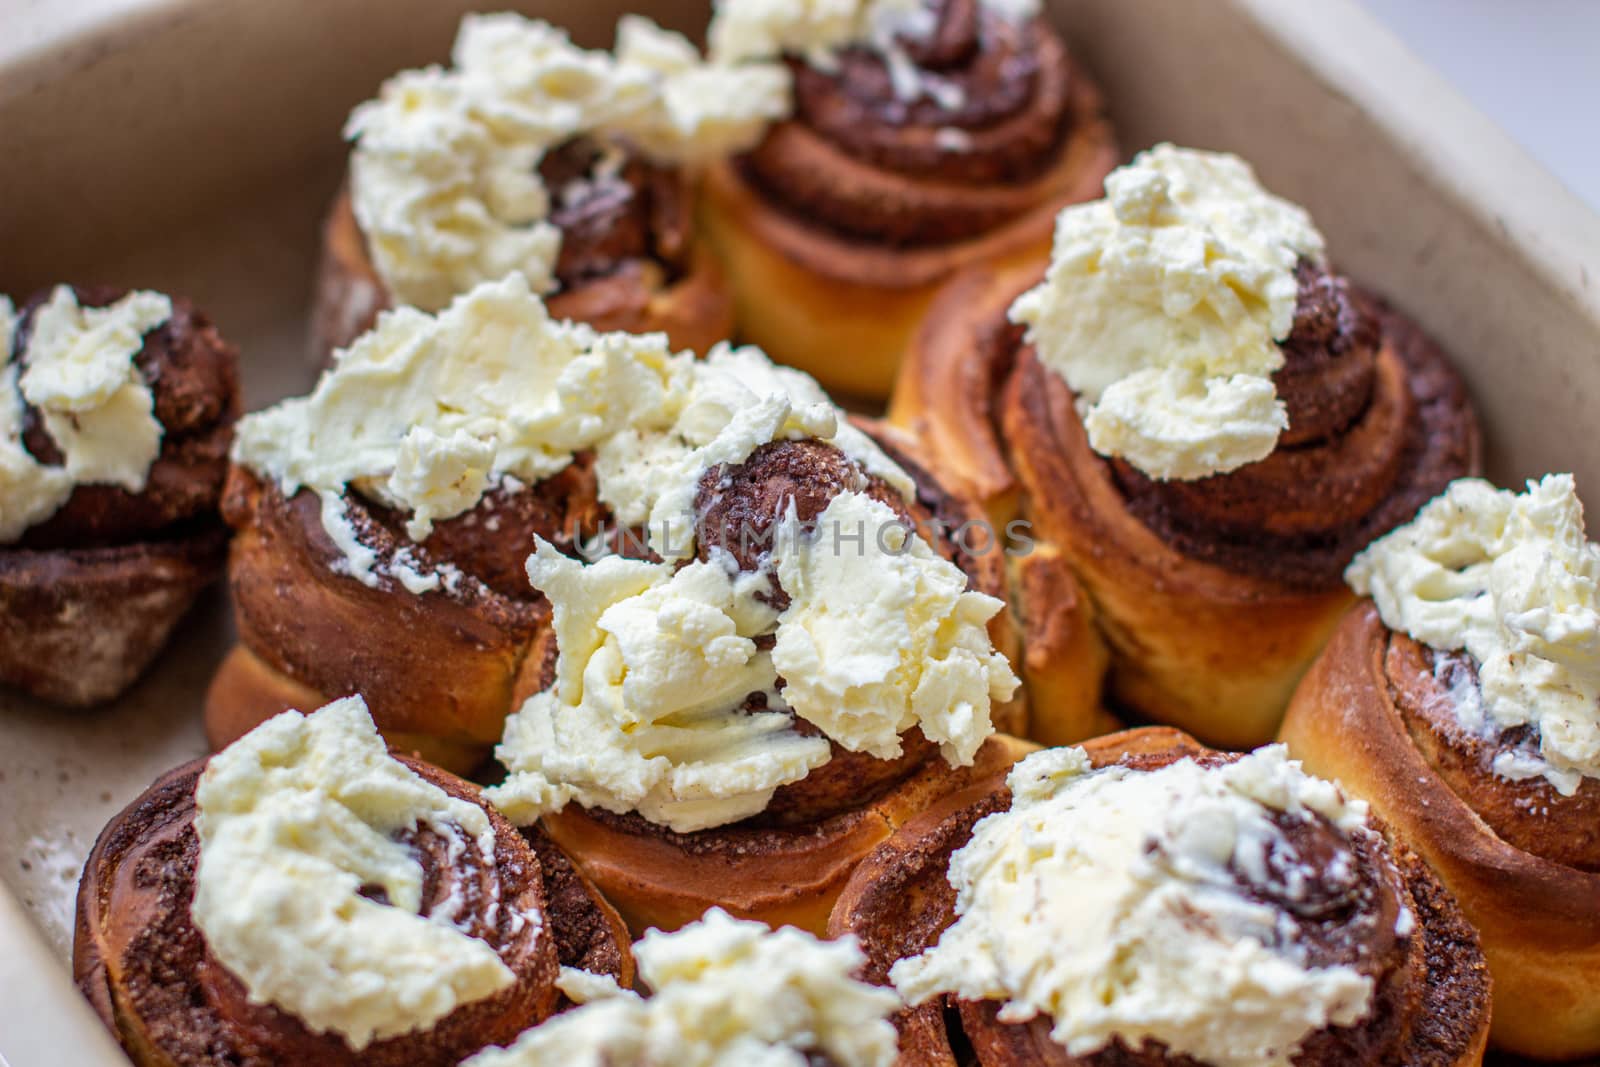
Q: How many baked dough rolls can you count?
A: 10